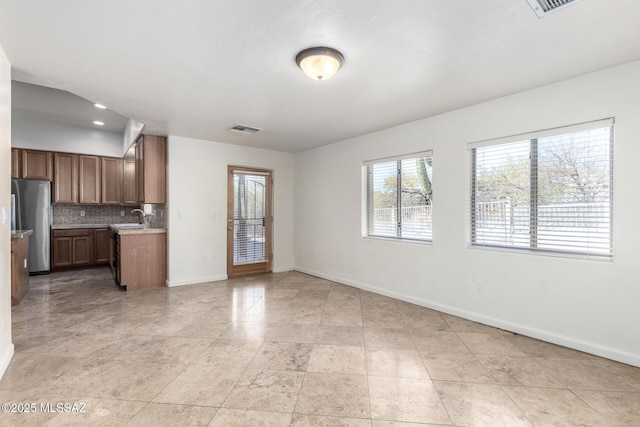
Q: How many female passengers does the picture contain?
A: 0